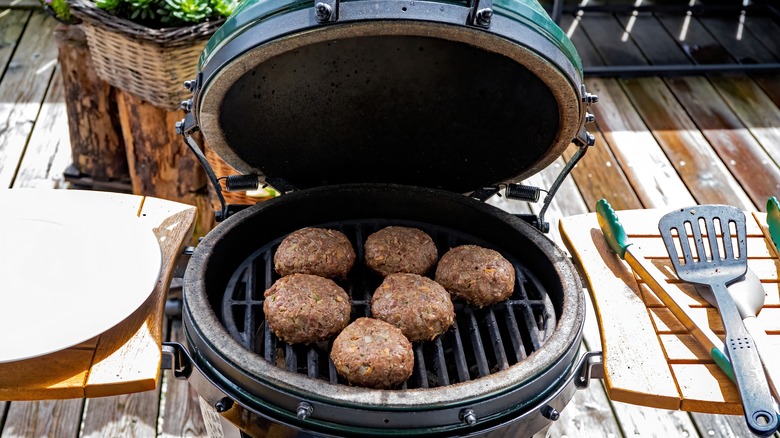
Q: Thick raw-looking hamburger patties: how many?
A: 6